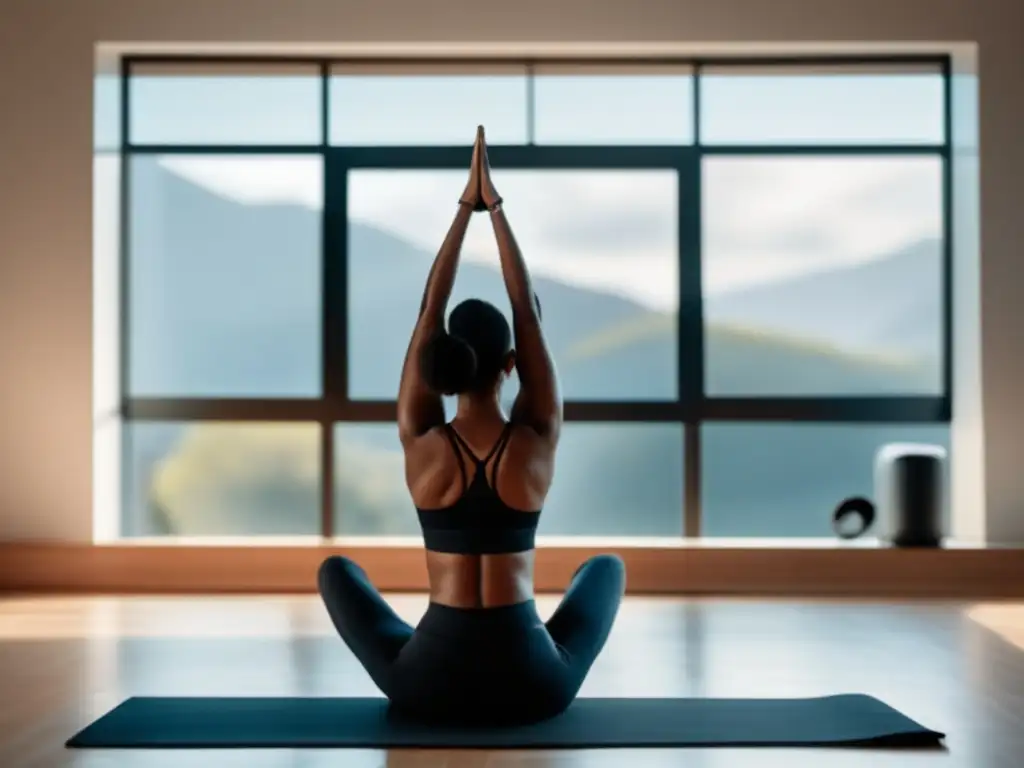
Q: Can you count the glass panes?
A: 10